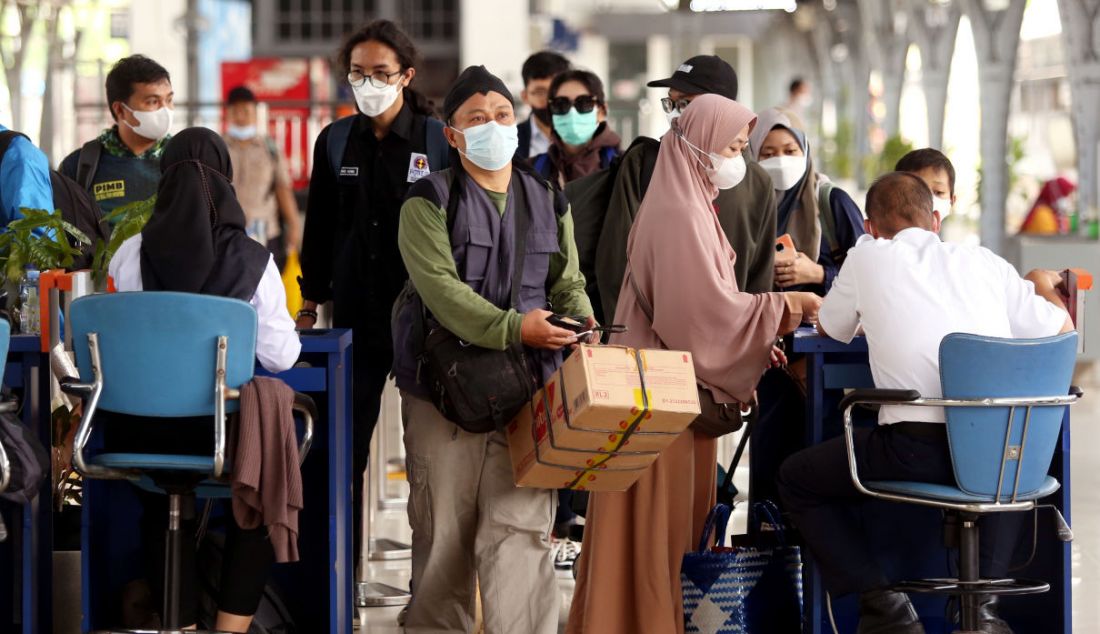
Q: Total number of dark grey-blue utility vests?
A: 1